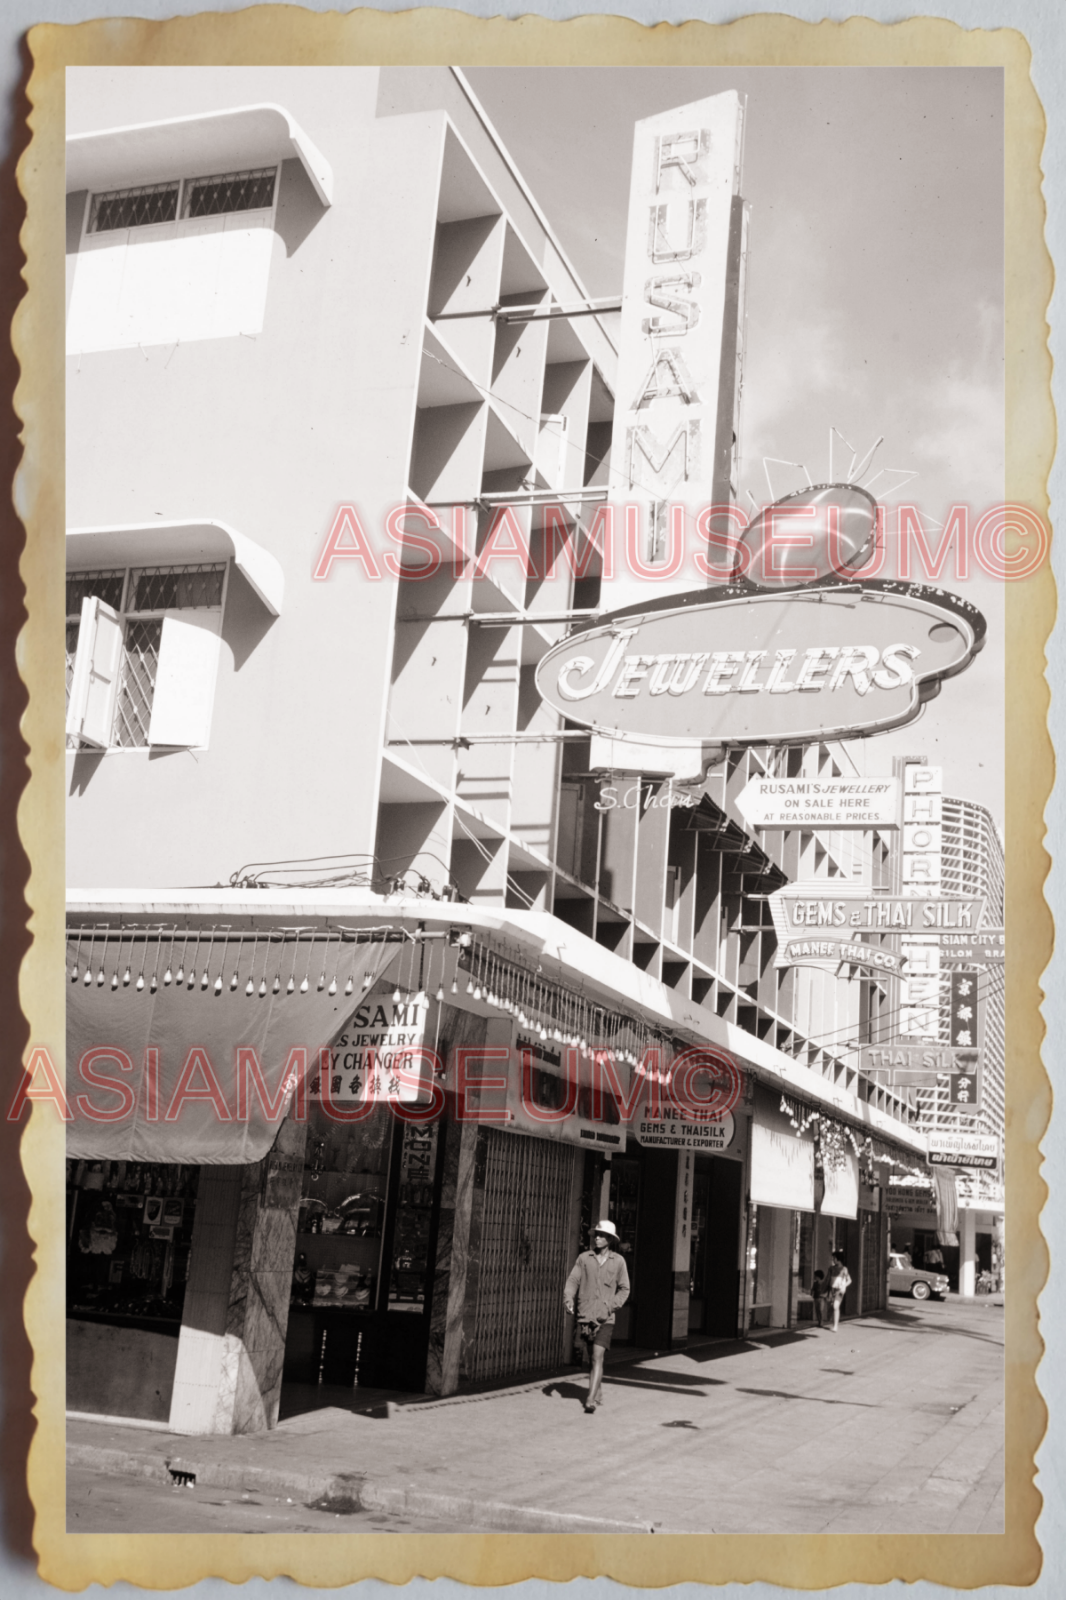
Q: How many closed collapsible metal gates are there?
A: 1